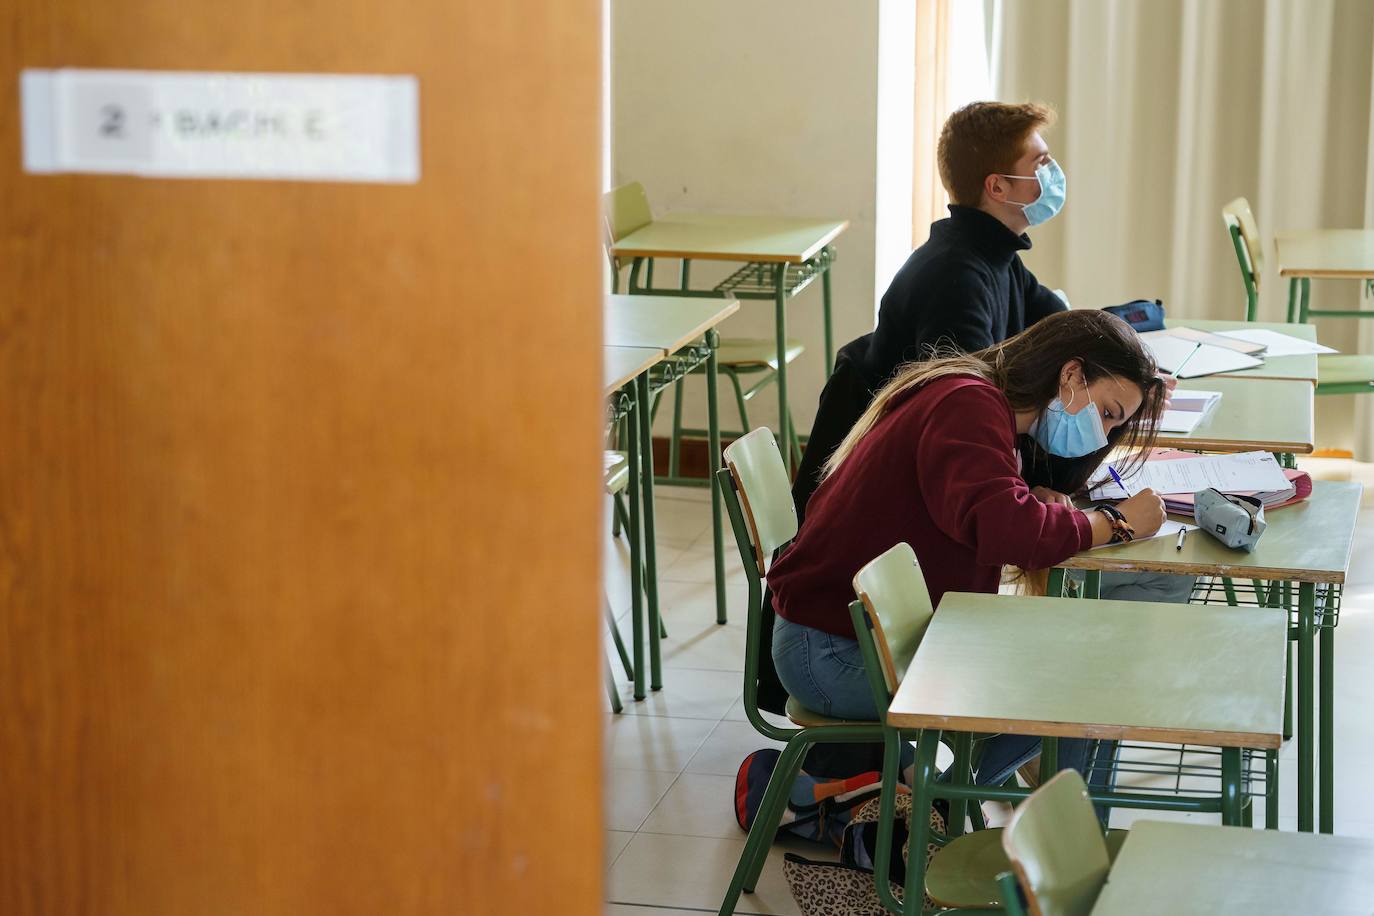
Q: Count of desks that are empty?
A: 6